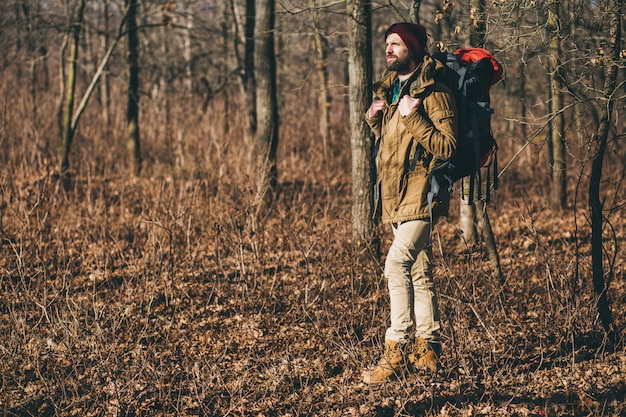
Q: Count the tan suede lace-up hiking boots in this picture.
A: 2